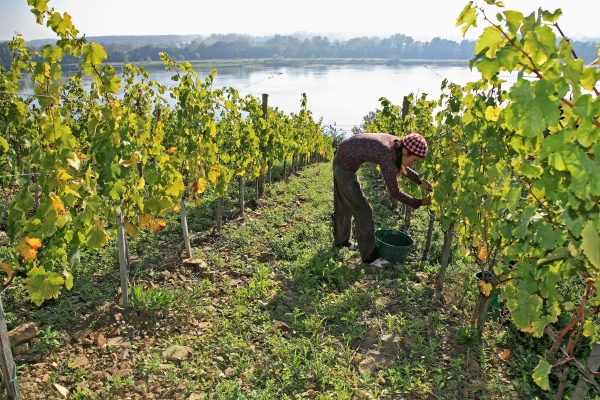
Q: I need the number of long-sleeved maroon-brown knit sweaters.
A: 1